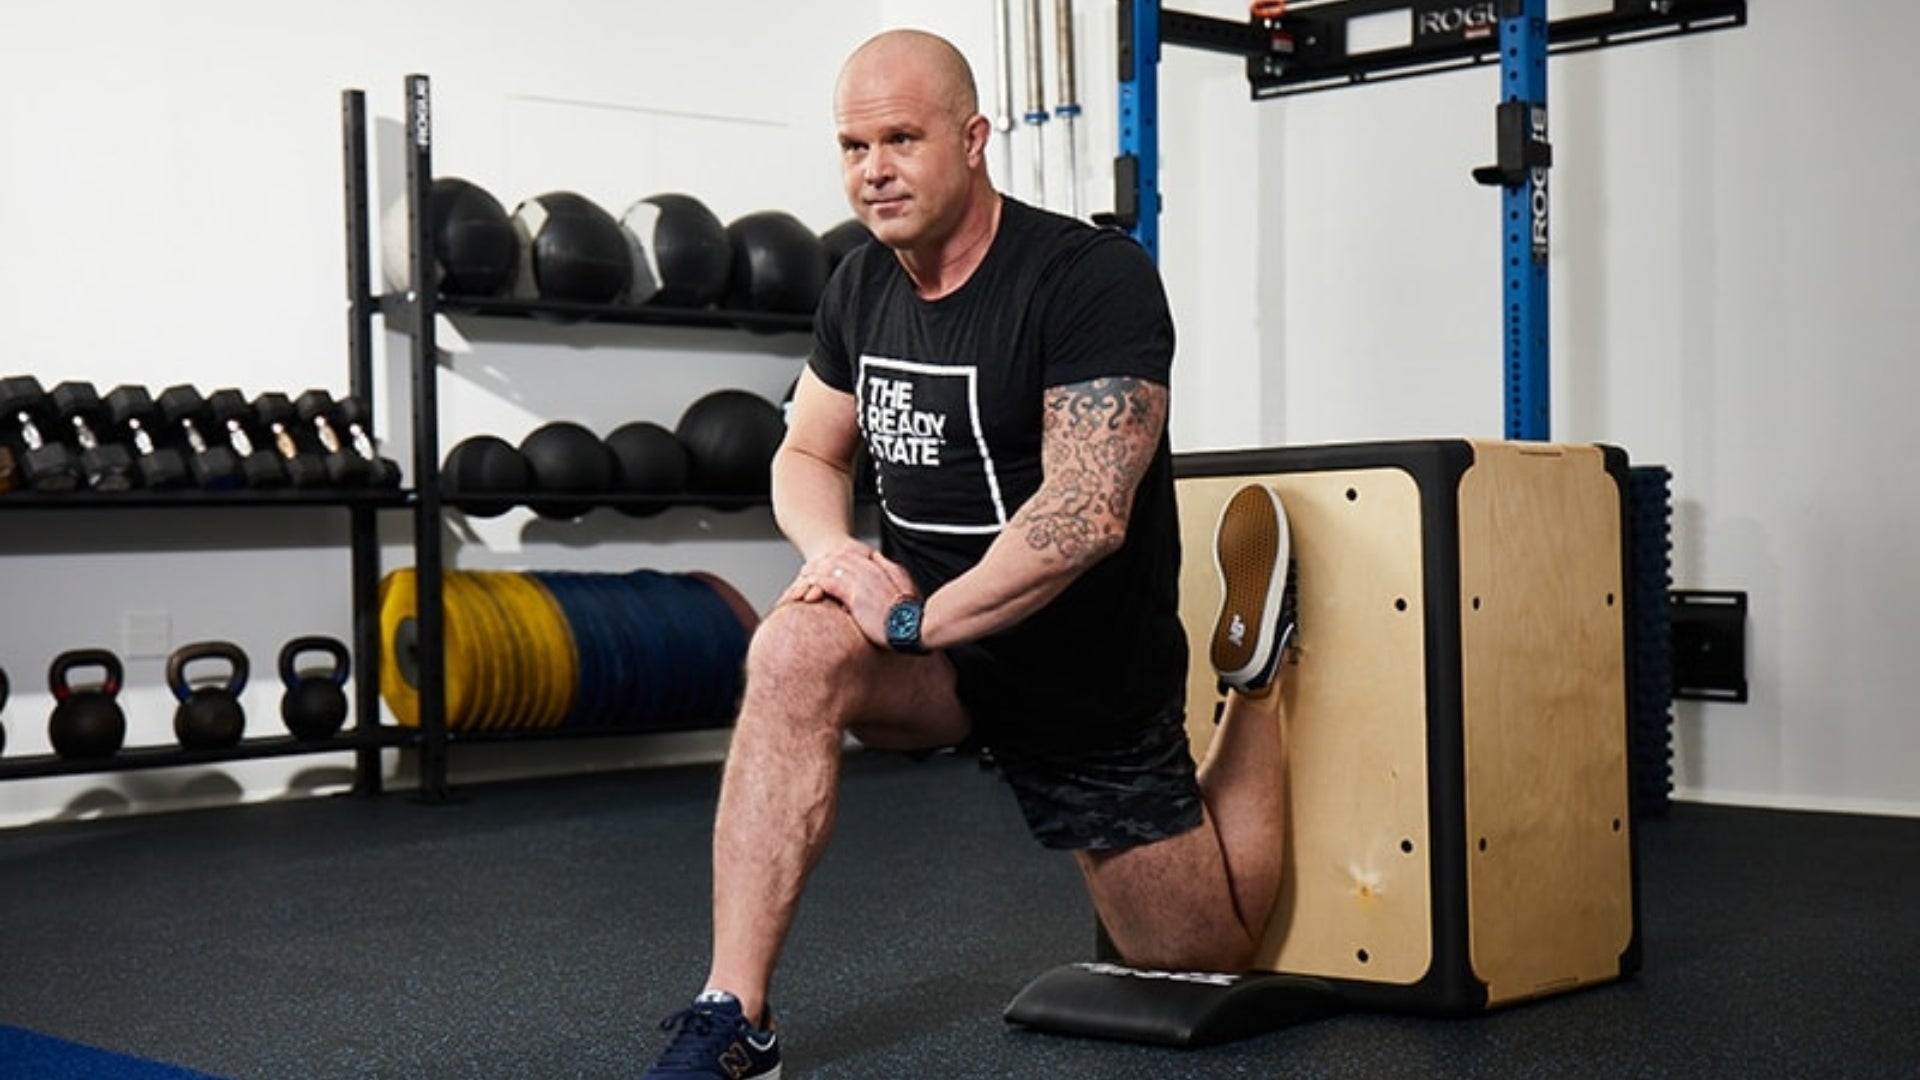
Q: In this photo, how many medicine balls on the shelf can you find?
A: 9